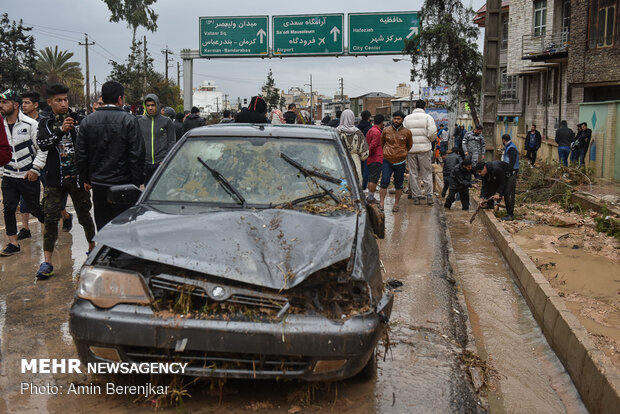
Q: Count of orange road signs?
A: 0